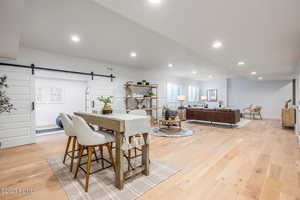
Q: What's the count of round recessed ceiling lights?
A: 10